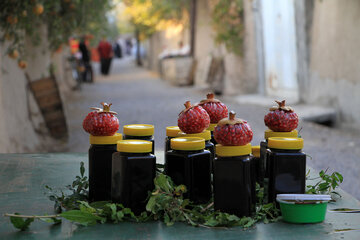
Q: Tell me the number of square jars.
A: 11